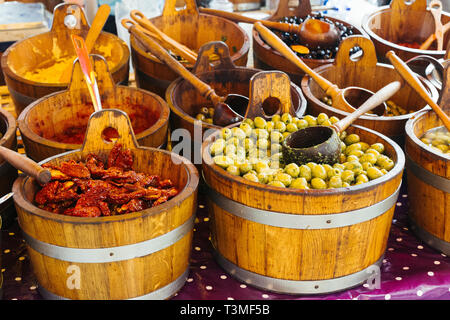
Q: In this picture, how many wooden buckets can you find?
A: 11